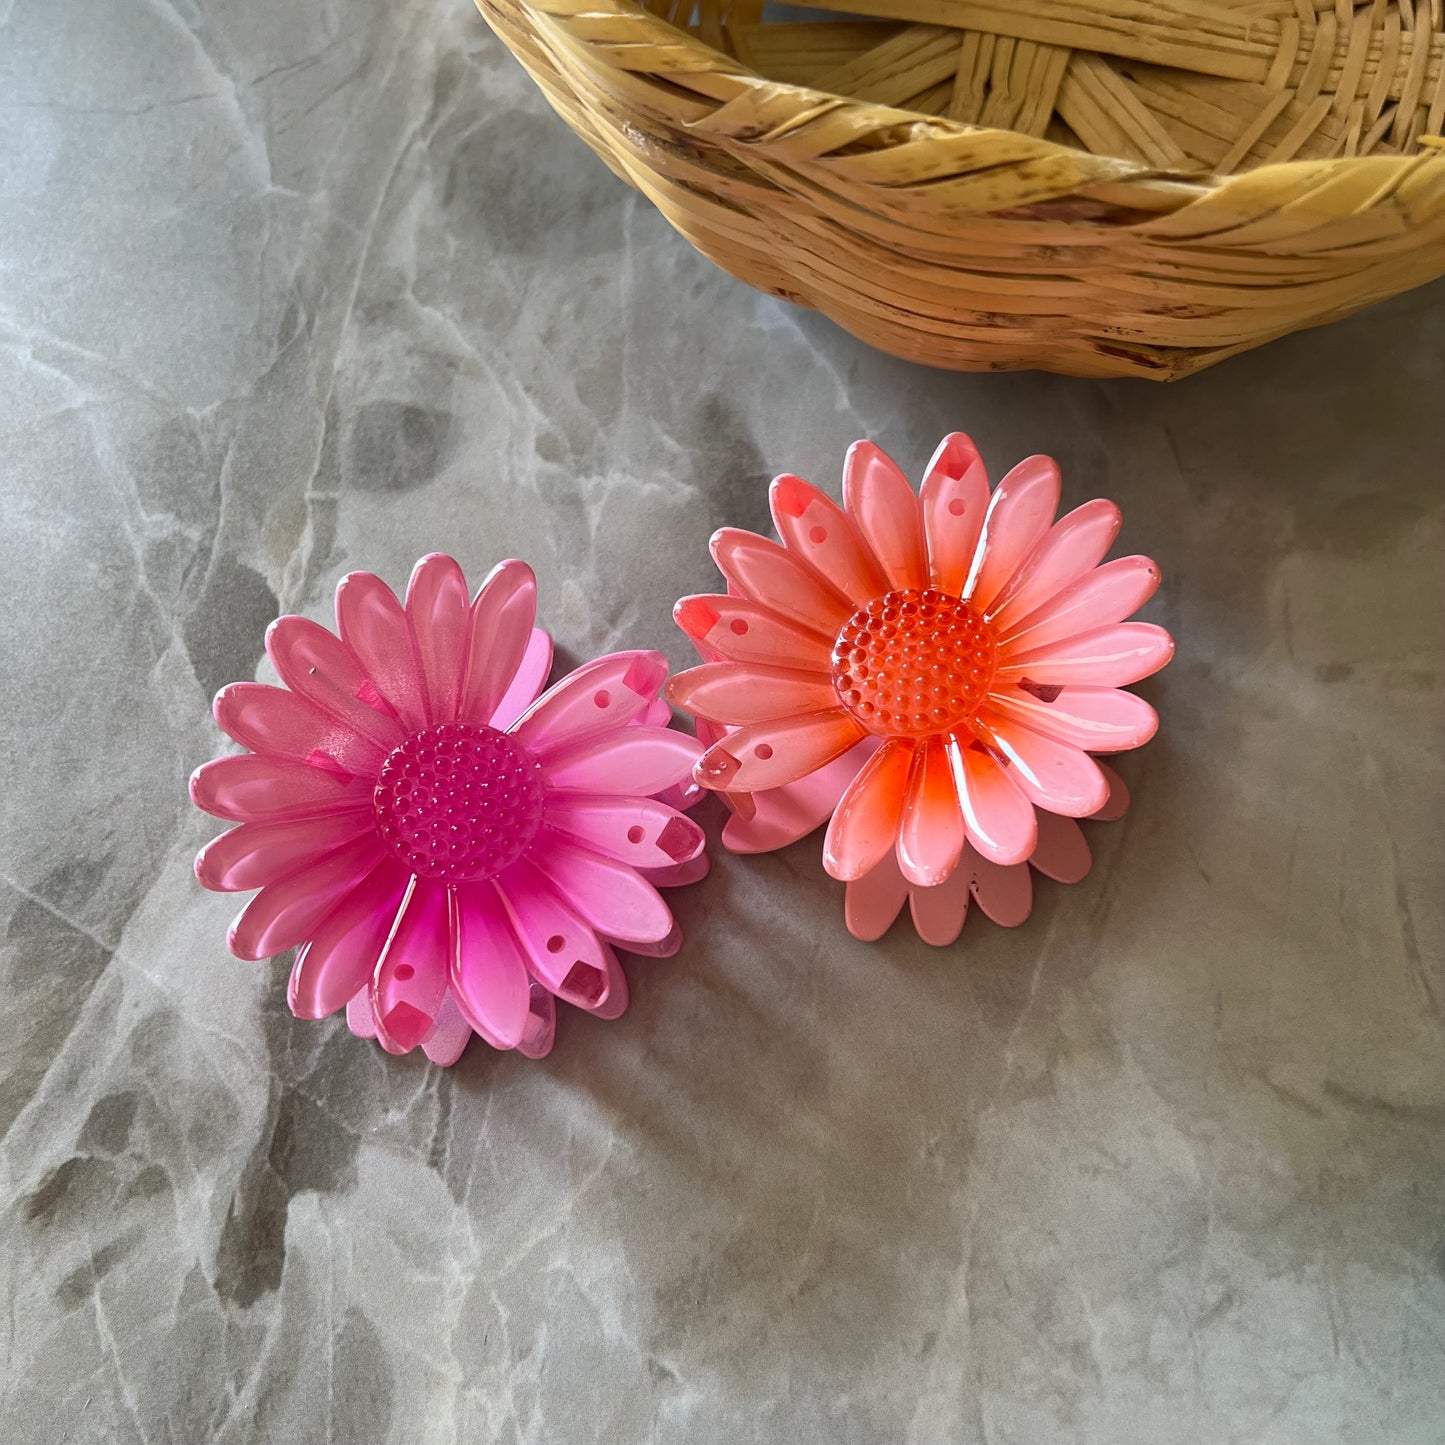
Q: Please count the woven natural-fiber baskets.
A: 1